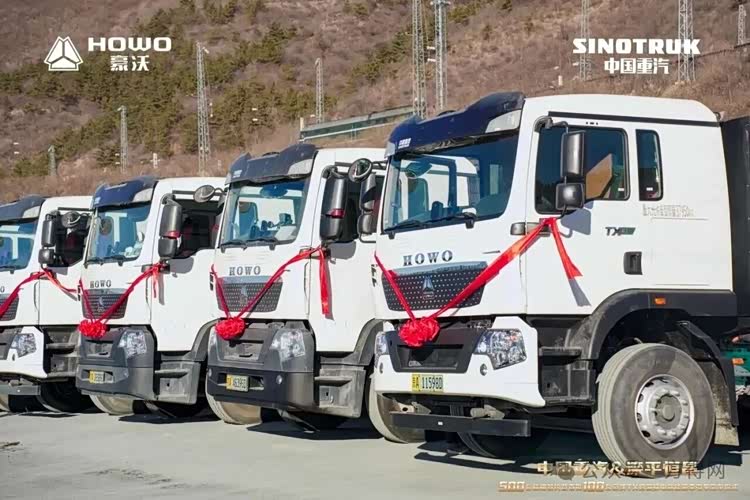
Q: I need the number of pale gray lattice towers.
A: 9